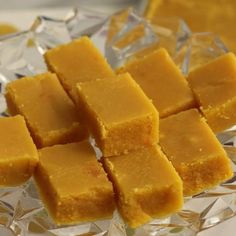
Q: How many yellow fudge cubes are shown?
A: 9